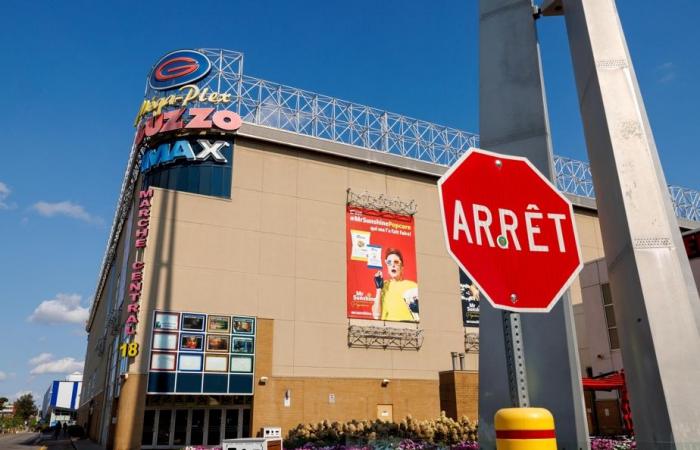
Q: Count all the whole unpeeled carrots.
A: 0